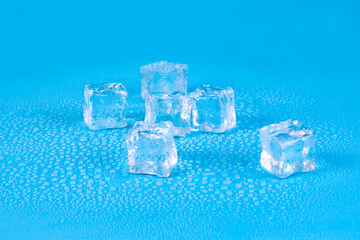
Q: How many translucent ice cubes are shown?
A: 6